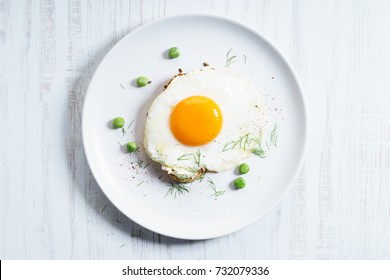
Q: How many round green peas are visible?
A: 6